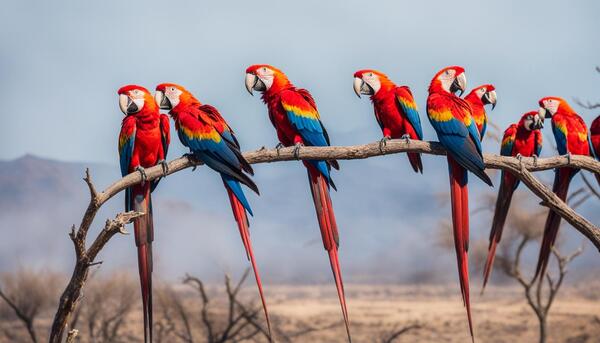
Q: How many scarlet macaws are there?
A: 9